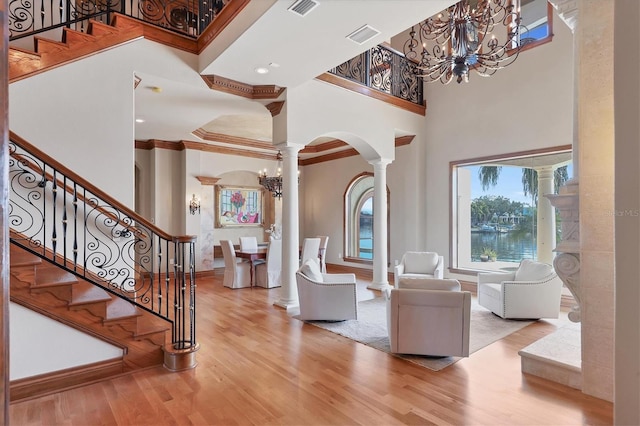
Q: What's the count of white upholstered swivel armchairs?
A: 4